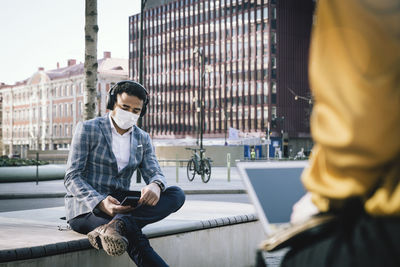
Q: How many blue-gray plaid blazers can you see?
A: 1